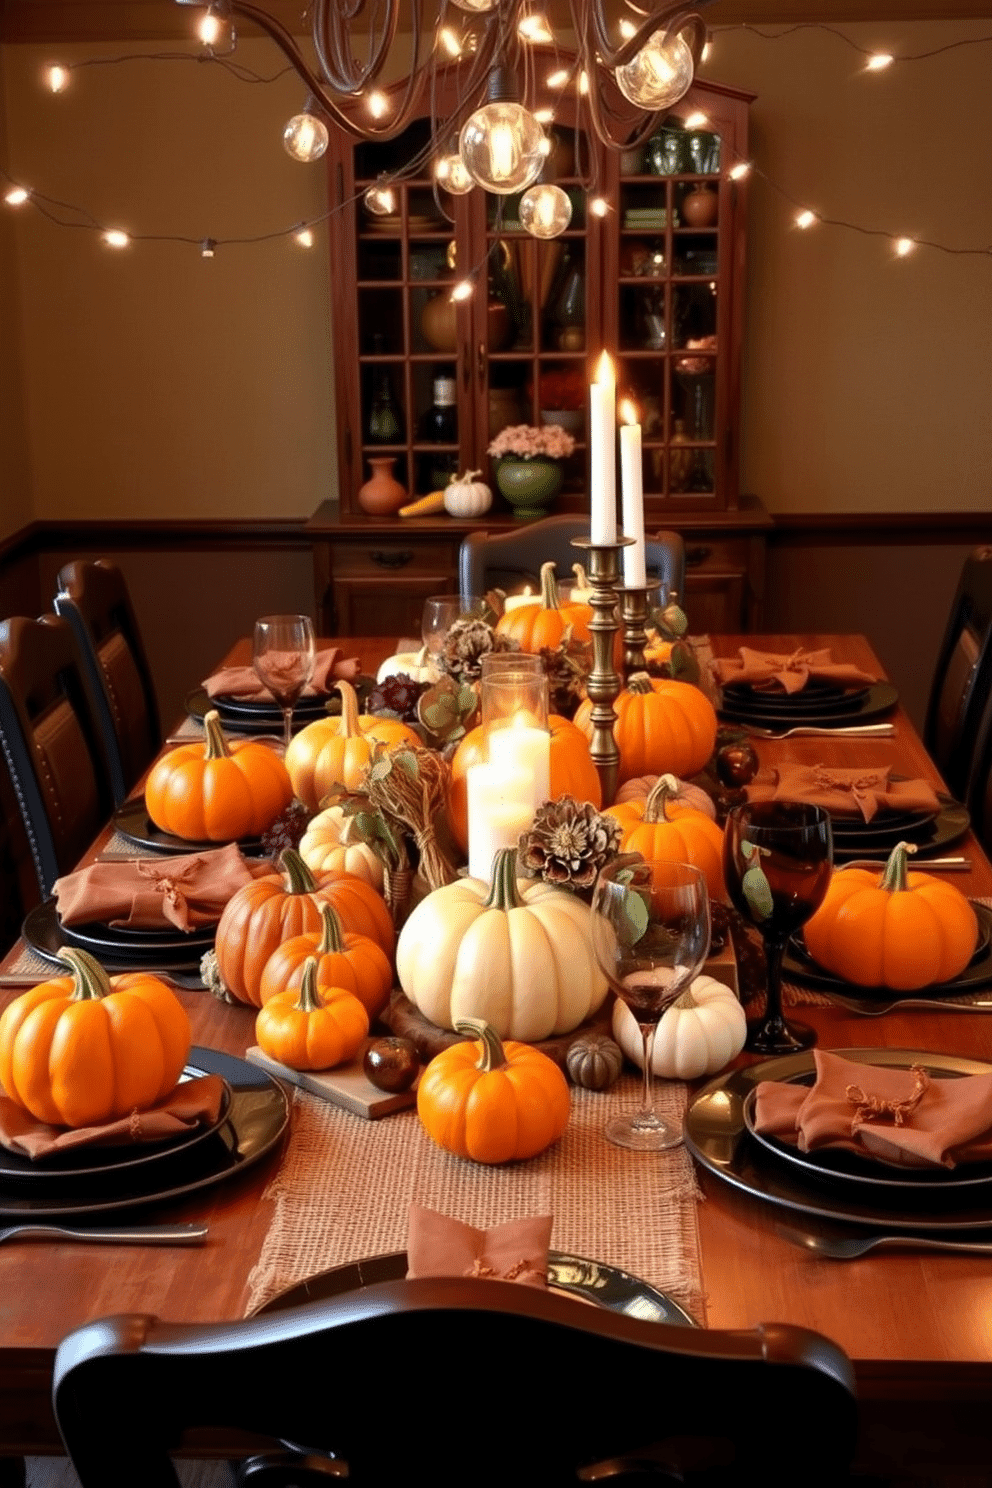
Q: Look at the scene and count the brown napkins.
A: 7